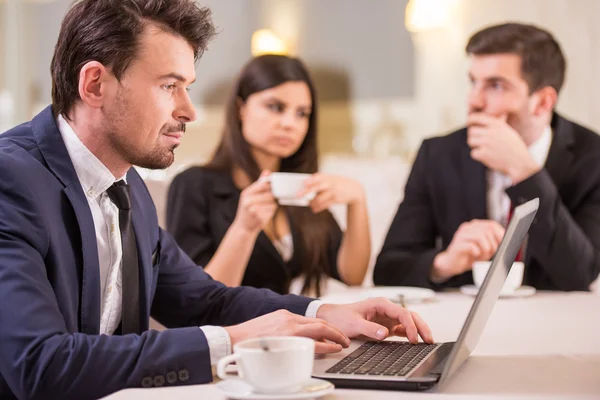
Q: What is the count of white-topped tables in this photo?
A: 1